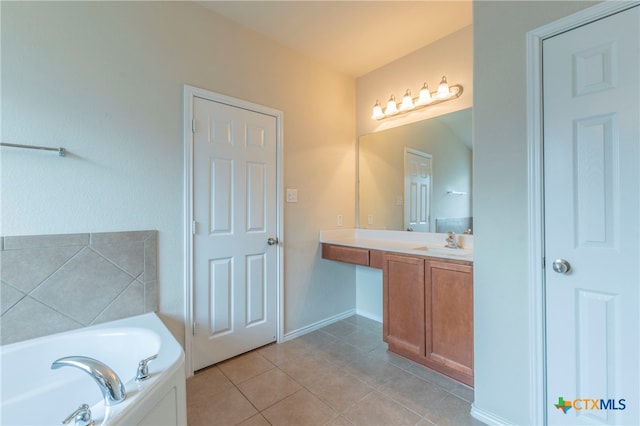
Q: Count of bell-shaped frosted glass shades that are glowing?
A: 5